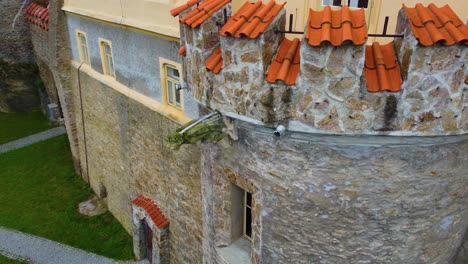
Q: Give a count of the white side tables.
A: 0